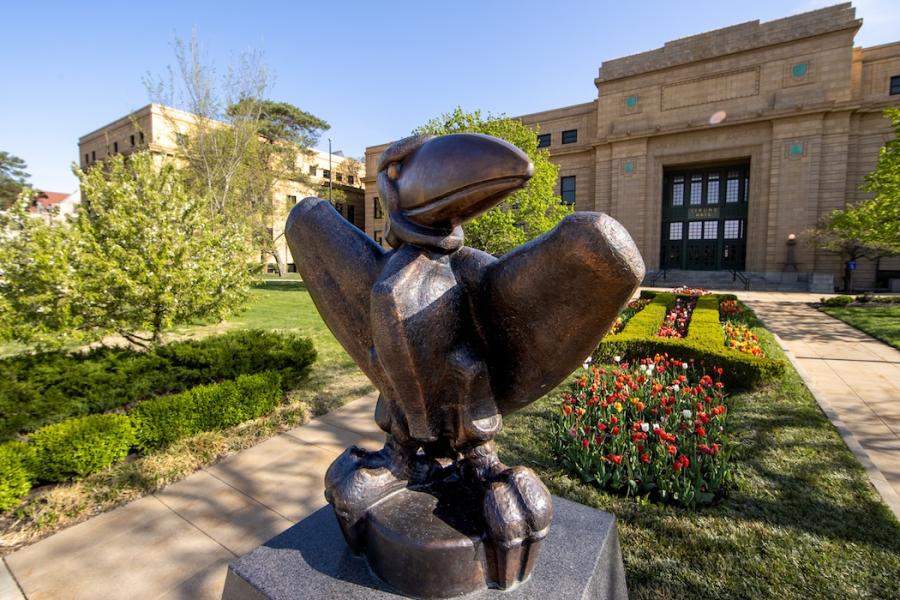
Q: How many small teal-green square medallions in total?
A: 4